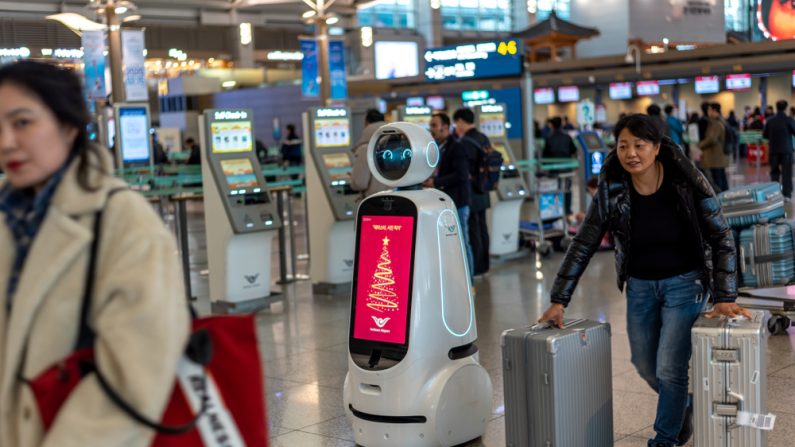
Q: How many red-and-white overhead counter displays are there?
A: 6